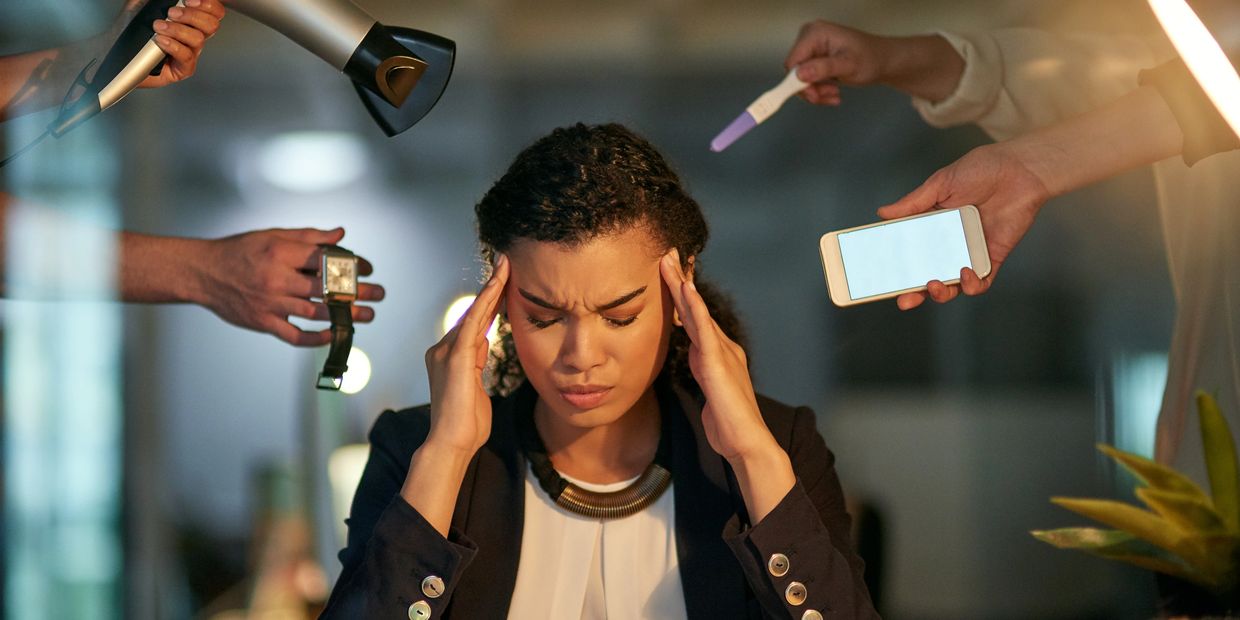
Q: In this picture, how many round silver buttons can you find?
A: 5